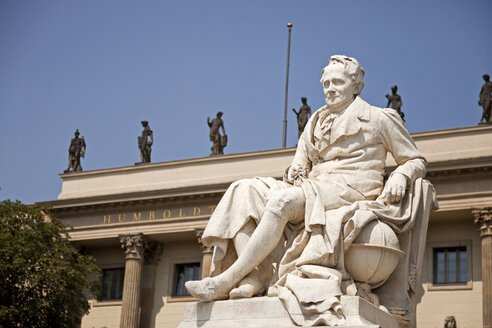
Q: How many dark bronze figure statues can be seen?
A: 6